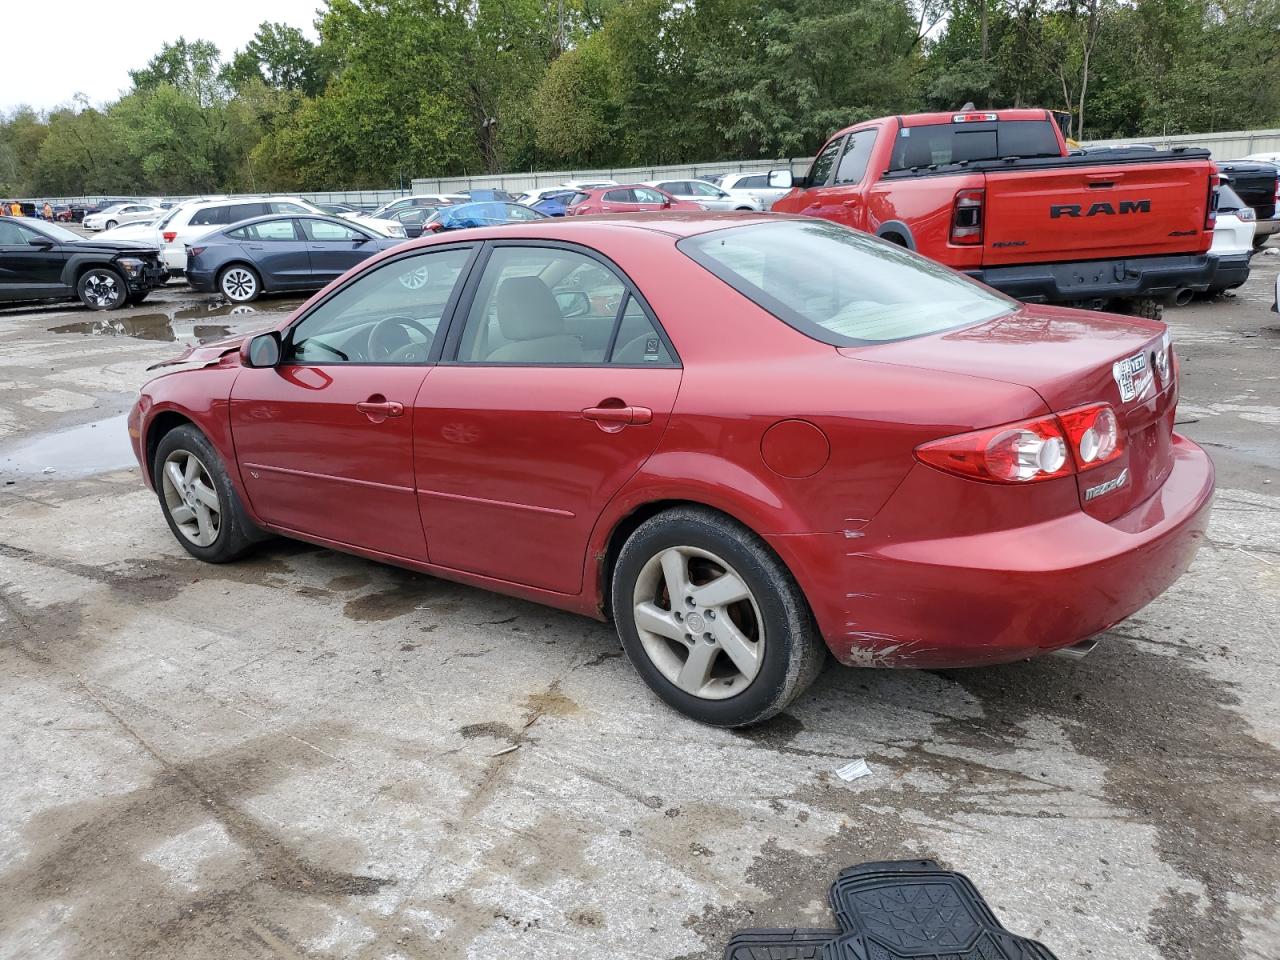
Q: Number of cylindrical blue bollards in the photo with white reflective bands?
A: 0